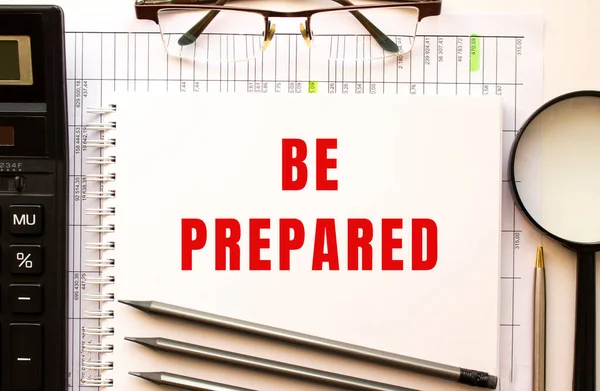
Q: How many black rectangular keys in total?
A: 4